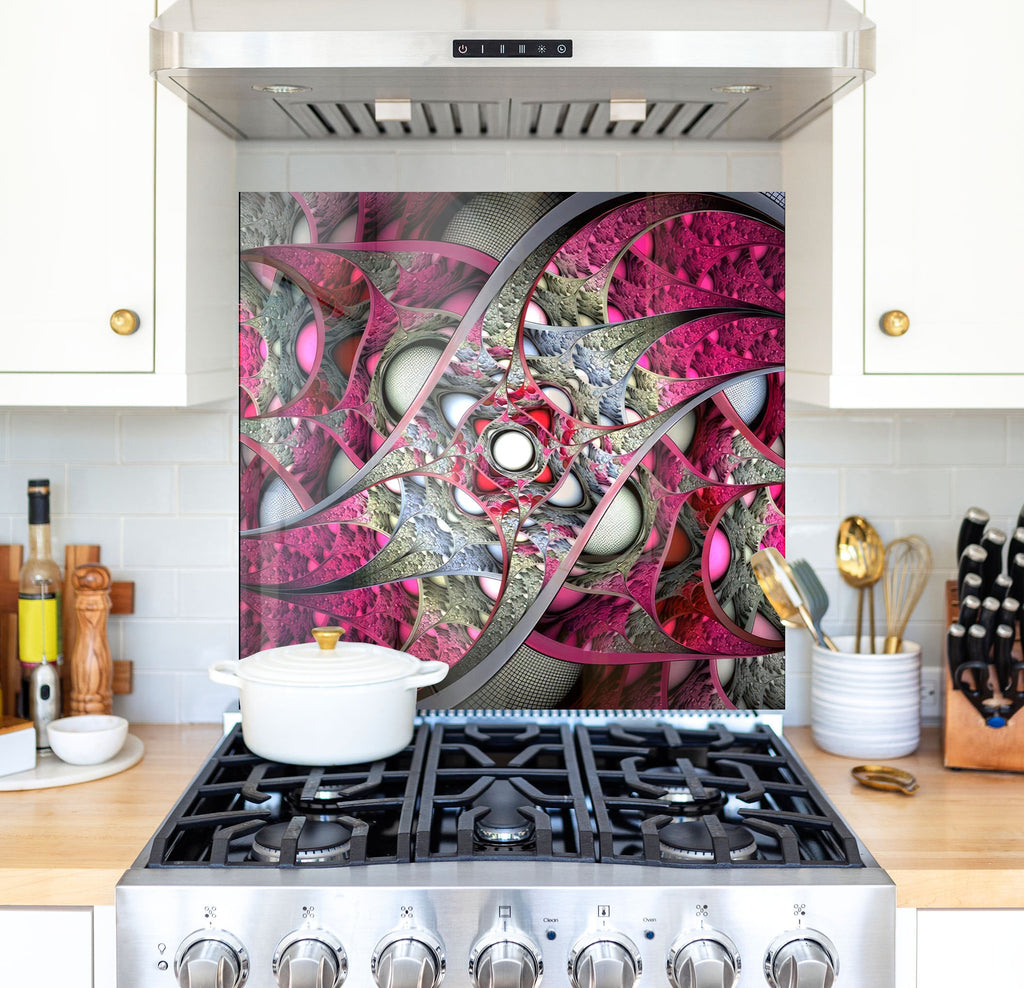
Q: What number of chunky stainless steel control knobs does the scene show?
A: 7